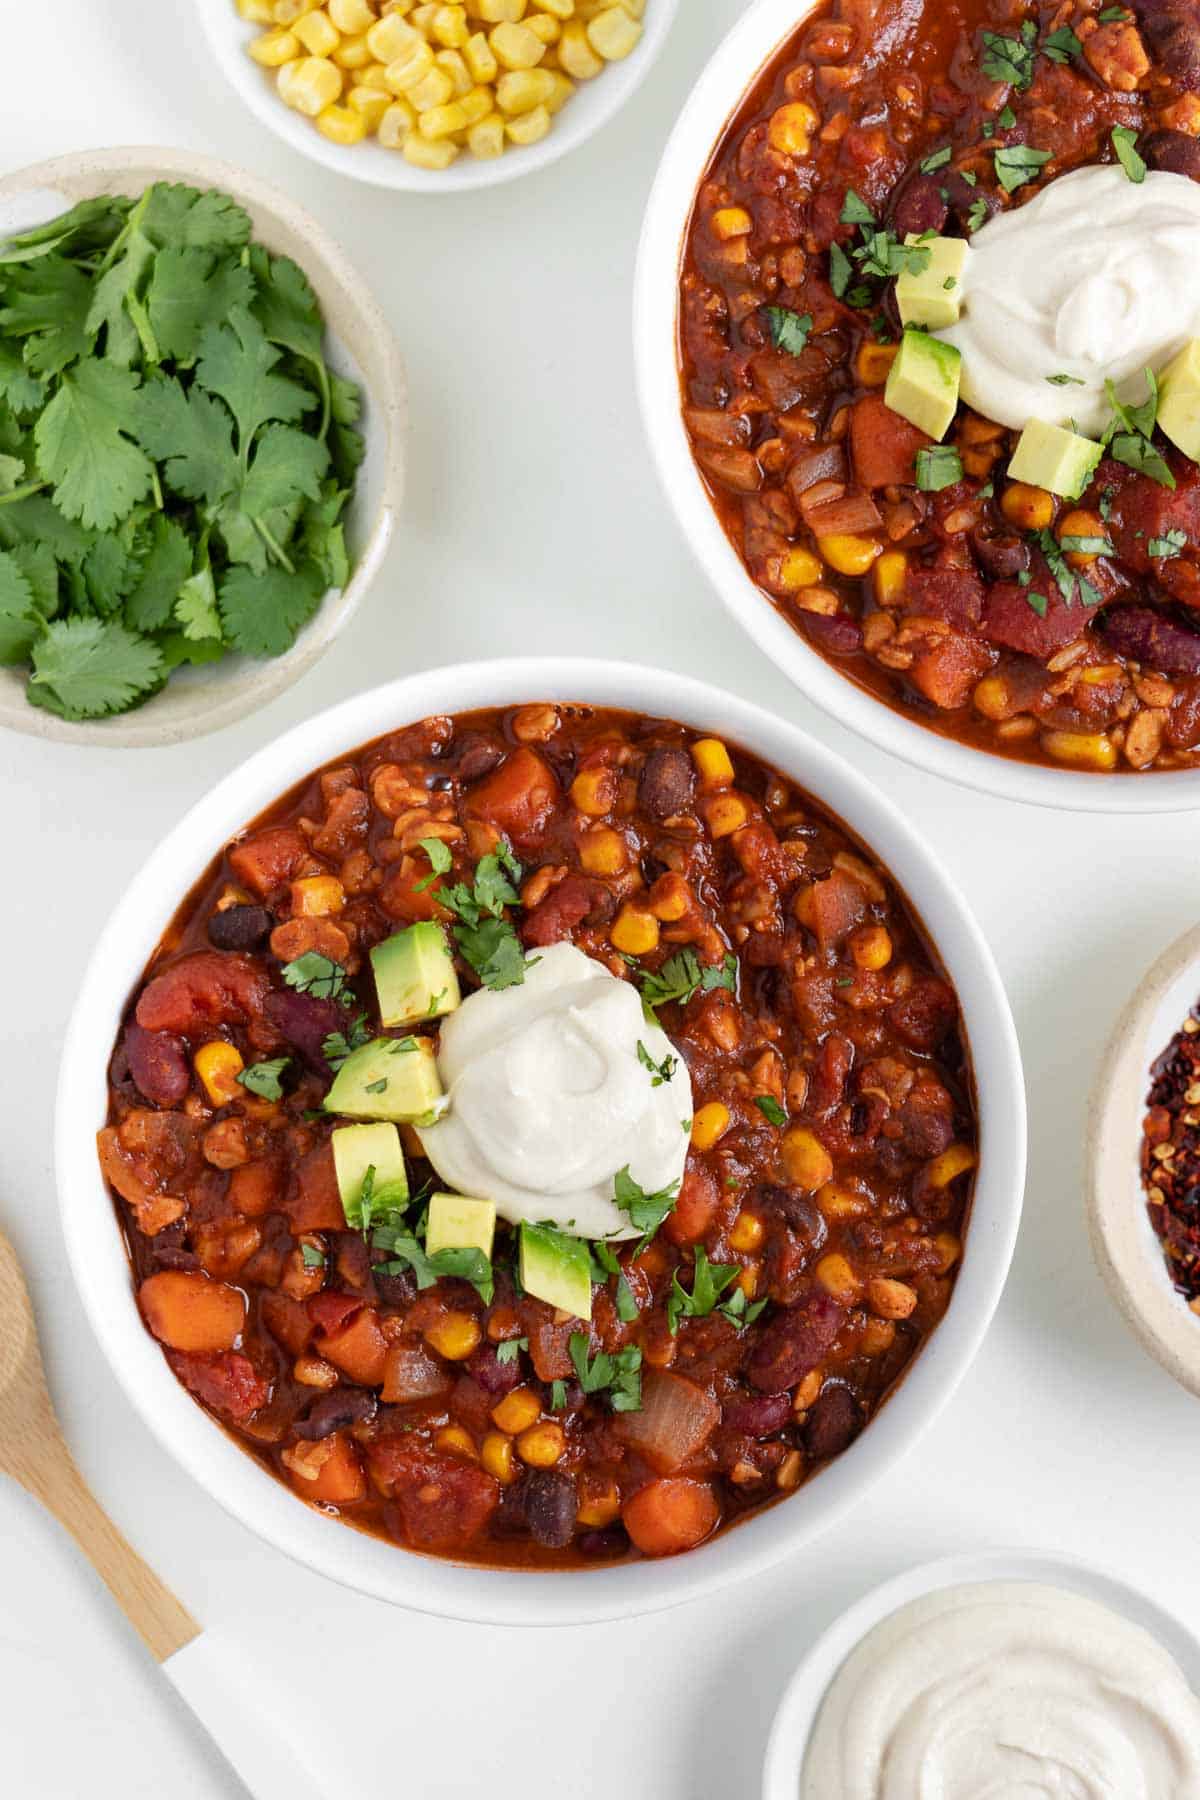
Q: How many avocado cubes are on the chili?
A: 9